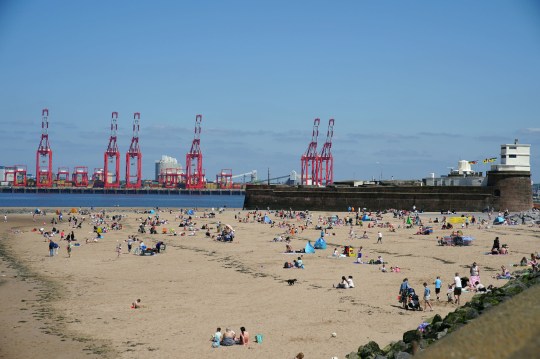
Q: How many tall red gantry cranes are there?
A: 6